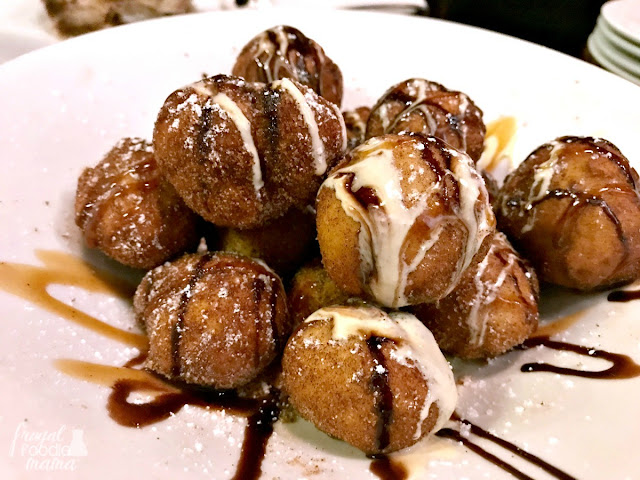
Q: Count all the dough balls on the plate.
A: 12